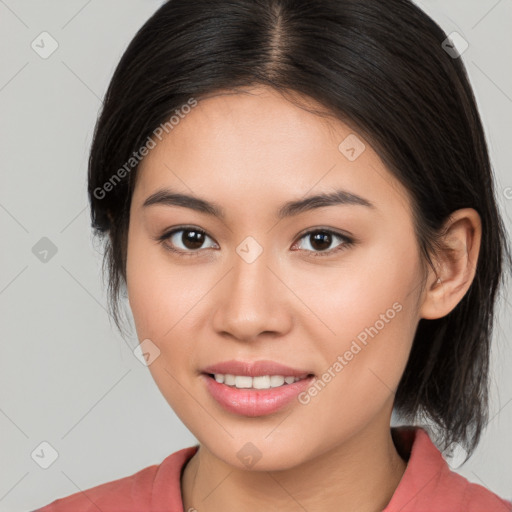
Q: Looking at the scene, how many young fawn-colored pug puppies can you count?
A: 0